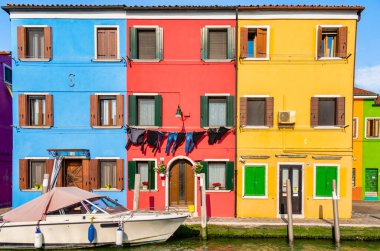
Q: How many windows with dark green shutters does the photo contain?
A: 6